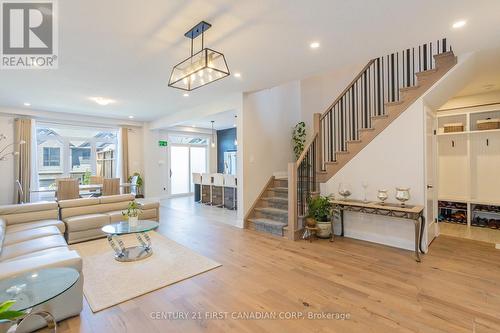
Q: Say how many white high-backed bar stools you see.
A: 4